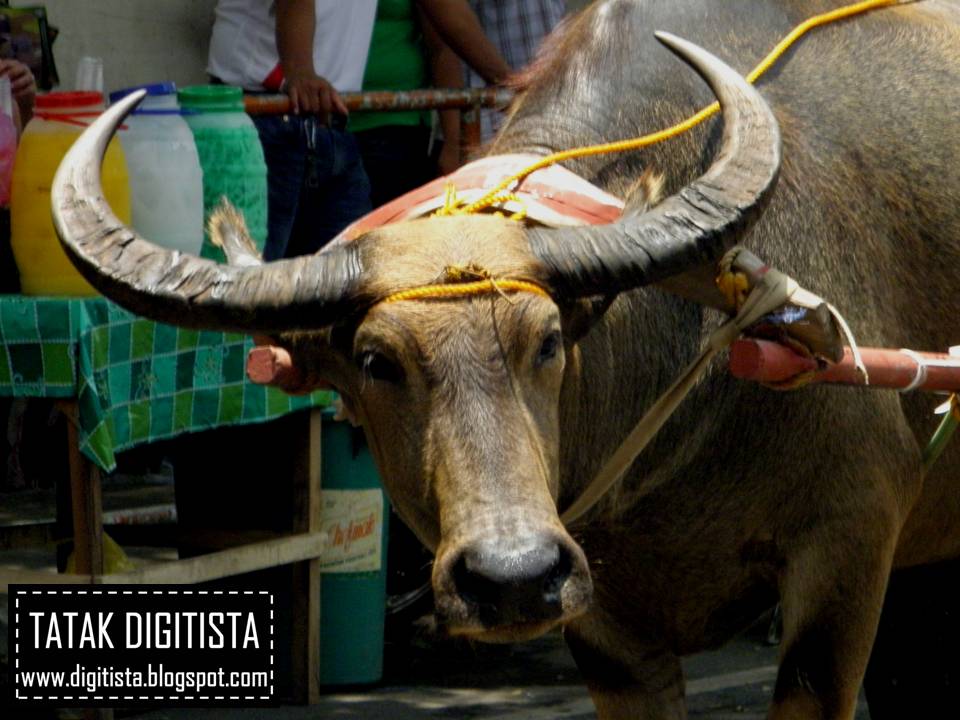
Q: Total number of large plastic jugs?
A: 3